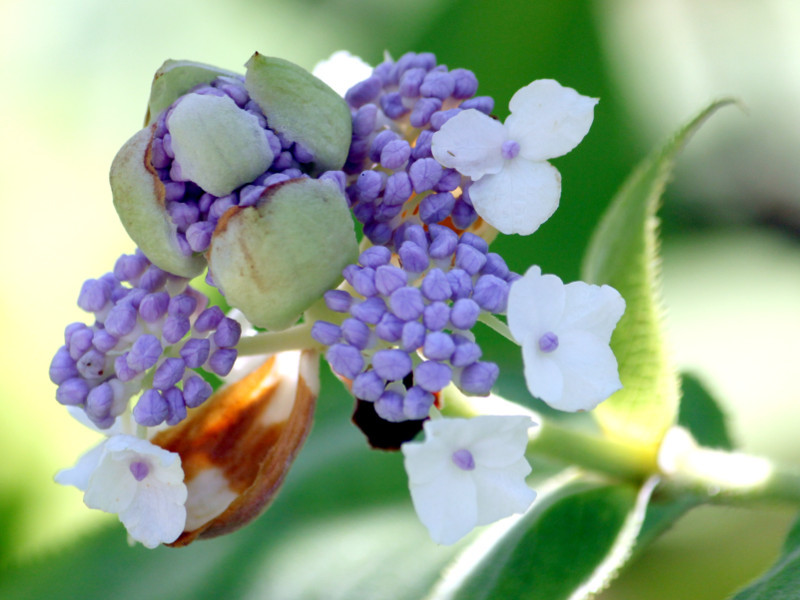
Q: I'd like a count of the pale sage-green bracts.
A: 5